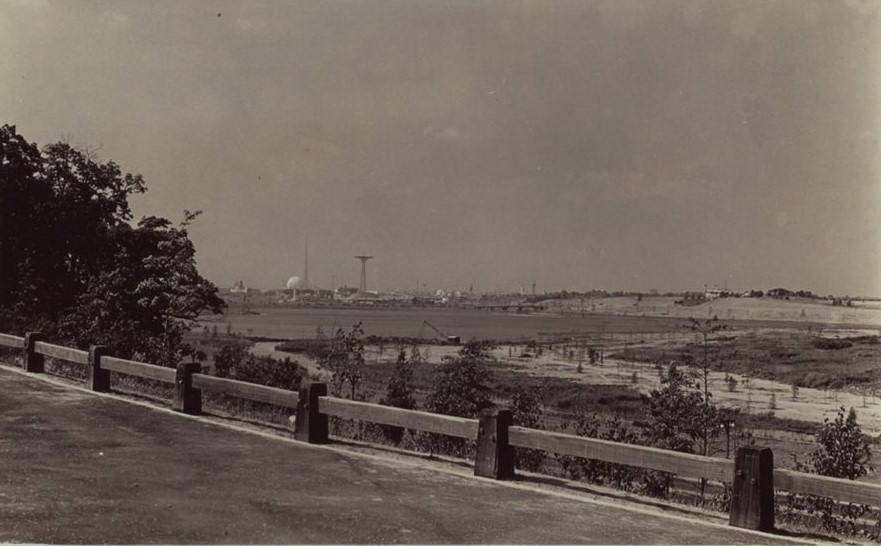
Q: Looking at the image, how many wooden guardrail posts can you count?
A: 6